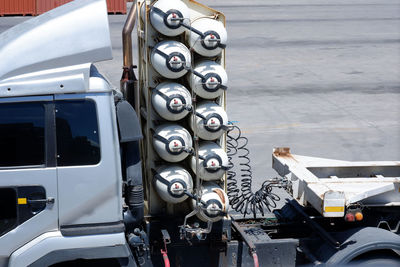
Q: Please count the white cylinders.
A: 10